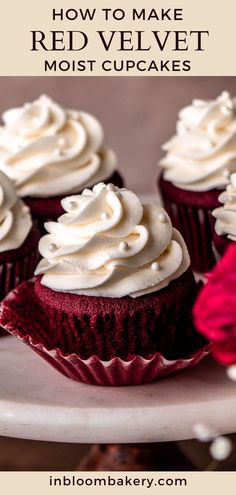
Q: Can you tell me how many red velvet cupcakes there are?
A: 5